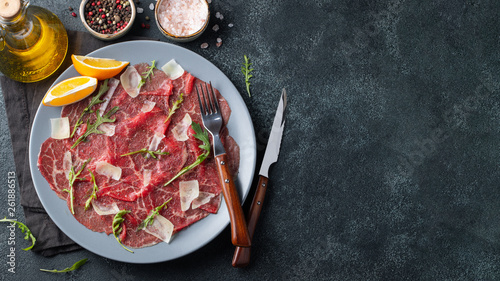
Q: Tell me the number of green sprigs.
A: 13